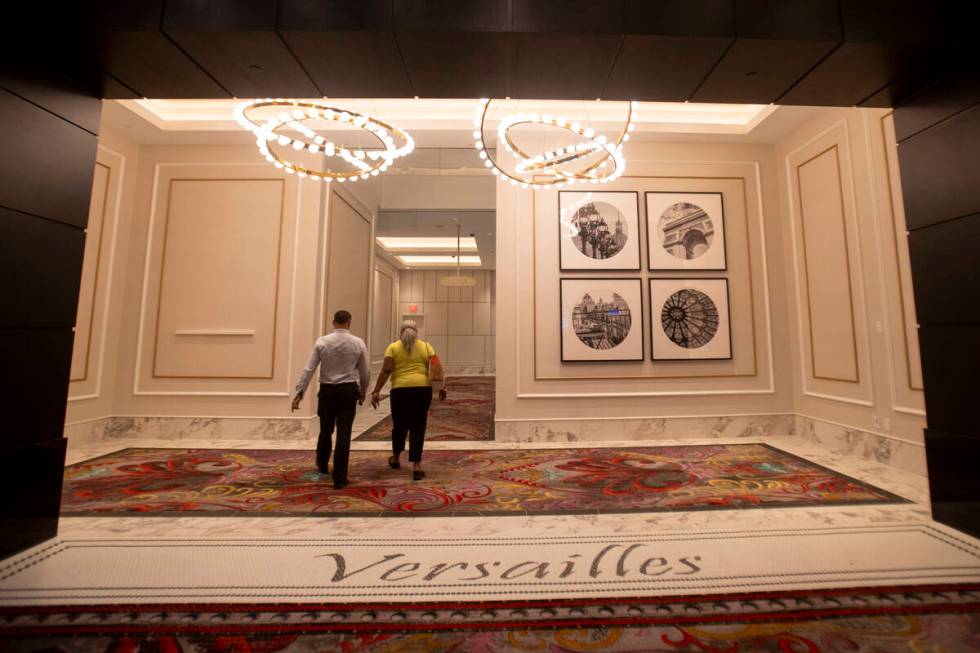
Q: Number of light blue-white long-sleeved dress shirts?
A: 1